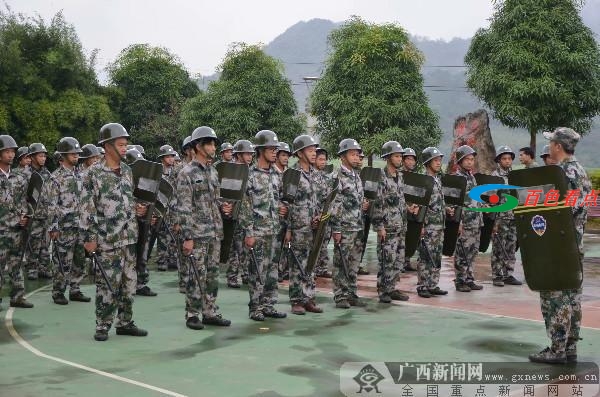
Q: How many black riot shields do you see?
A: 11